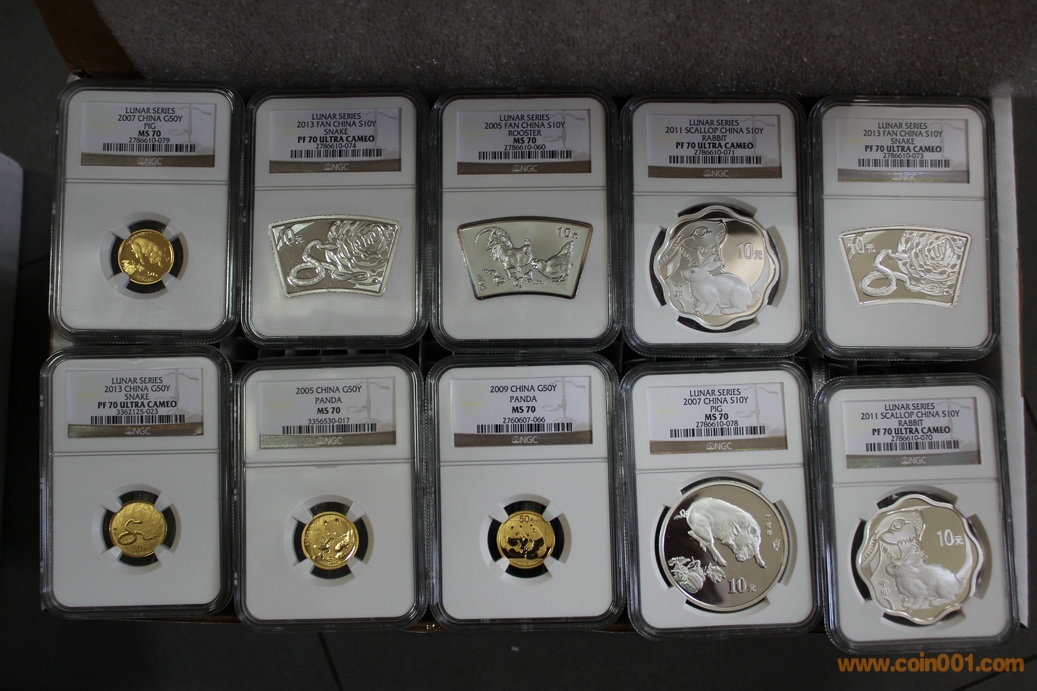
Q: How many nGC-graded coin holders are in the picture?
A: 10